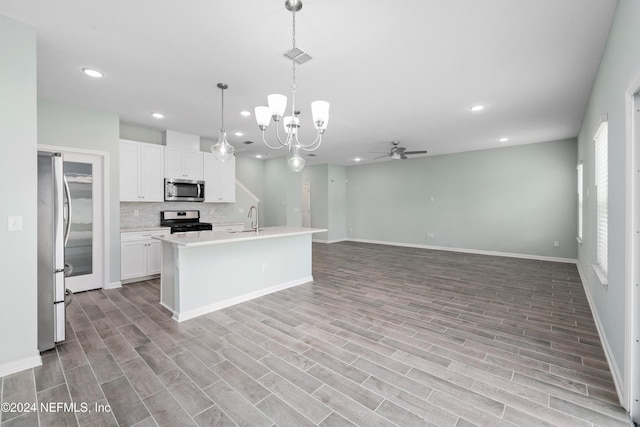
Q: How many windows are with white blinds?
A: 2